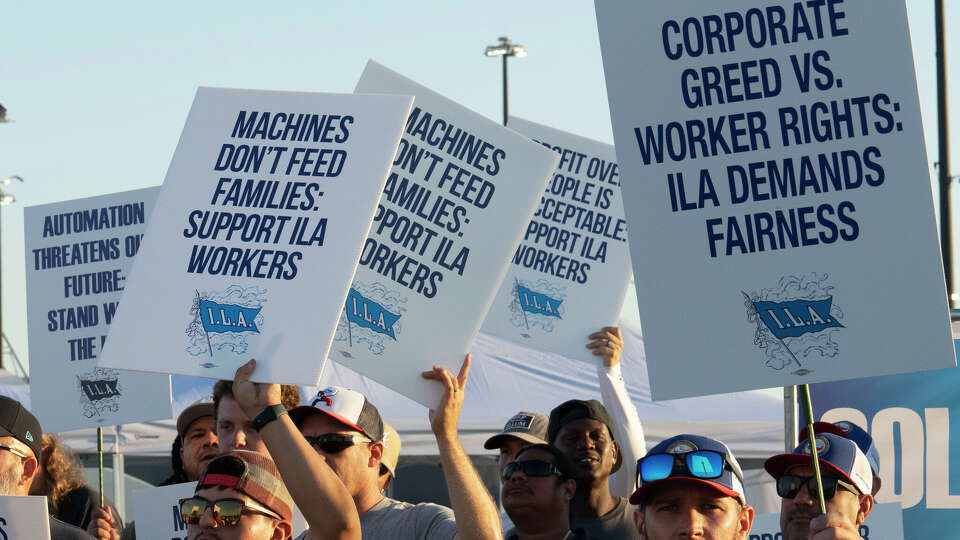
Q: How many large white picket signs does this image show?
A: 5